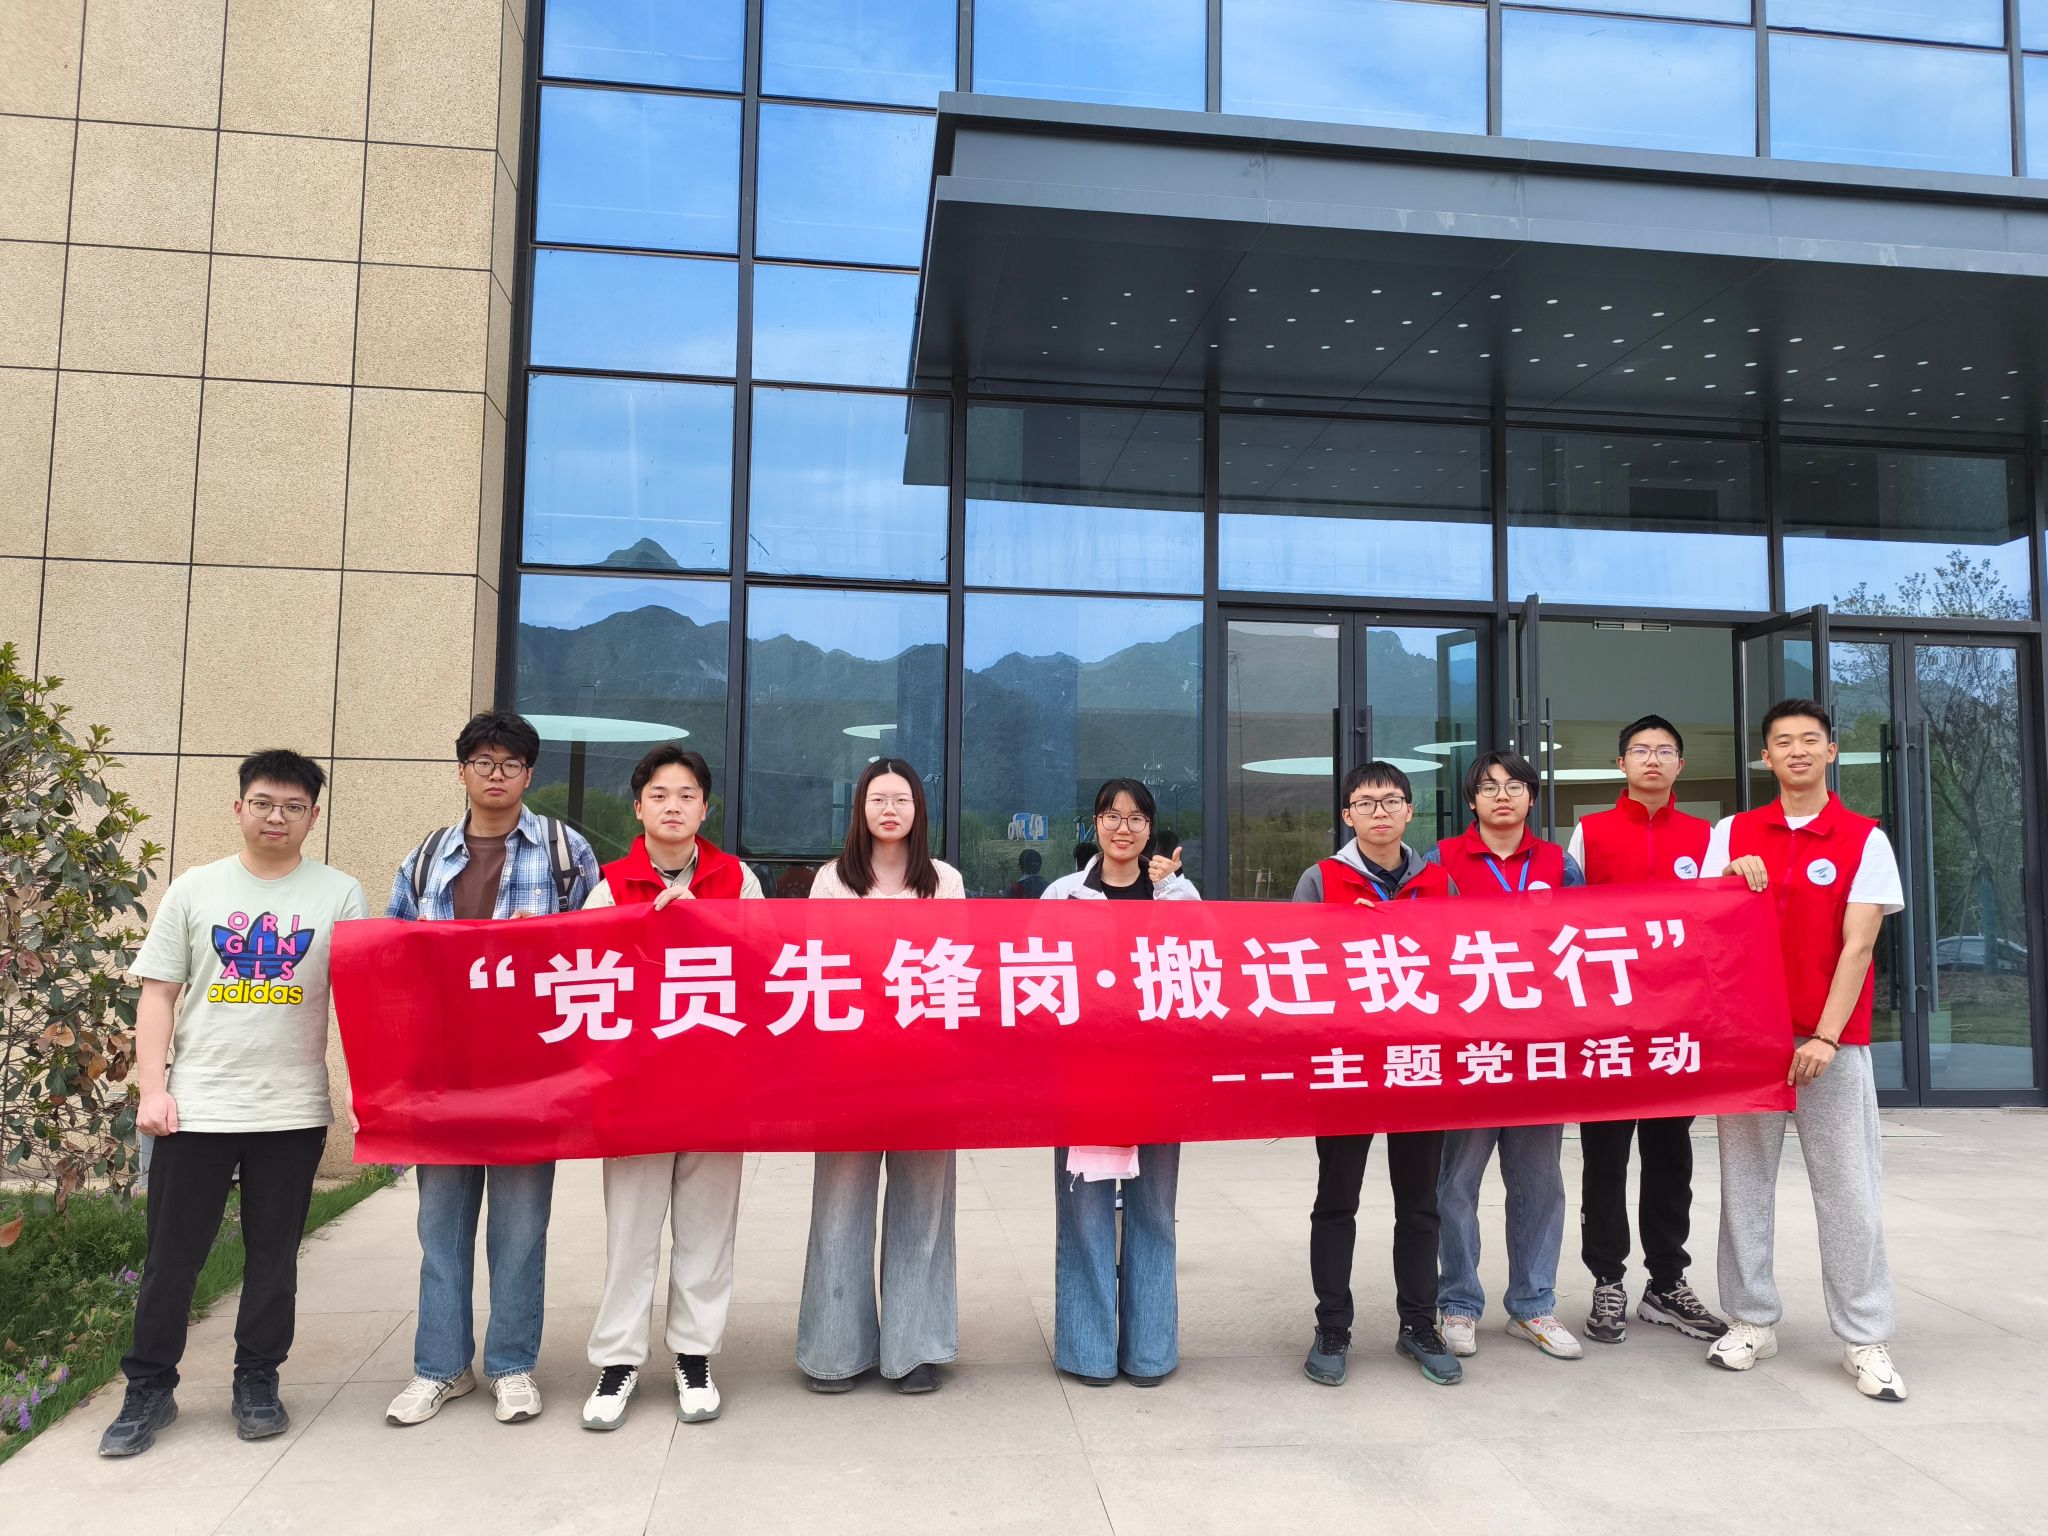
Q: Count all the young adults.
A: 9